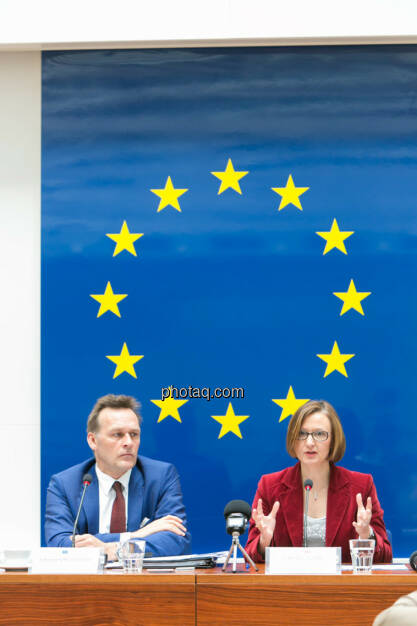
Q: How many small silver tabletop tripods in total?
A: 1